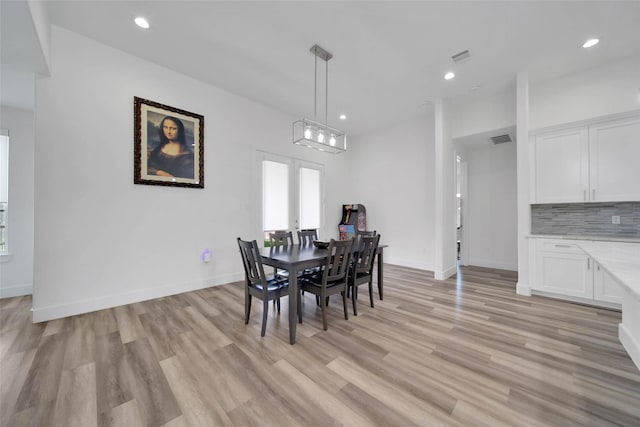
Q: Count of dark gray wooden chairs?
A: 6